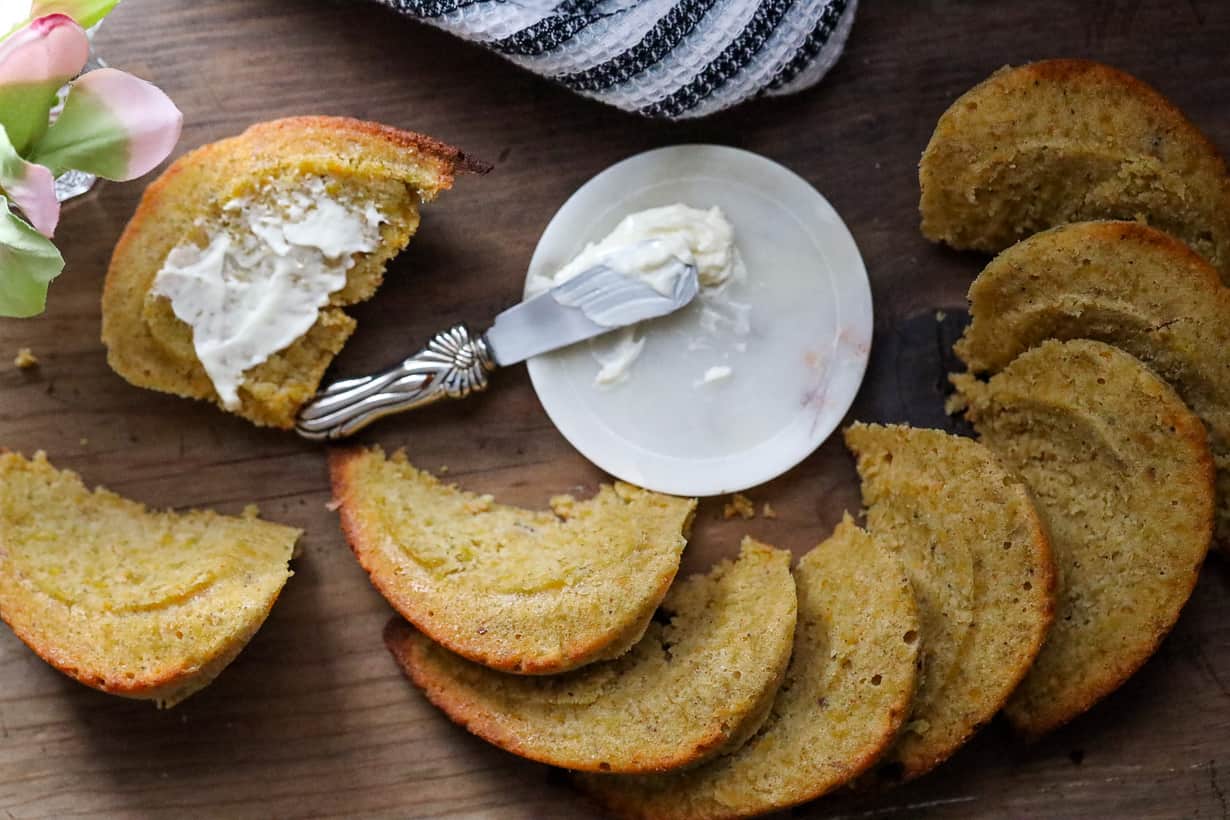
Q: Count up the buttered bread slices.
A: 1